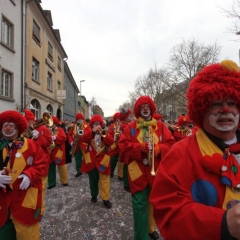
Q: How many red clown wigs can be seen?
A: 11